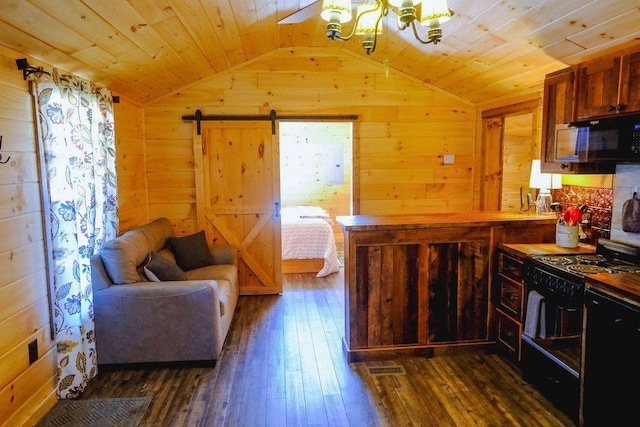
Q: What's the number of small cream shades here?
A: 4